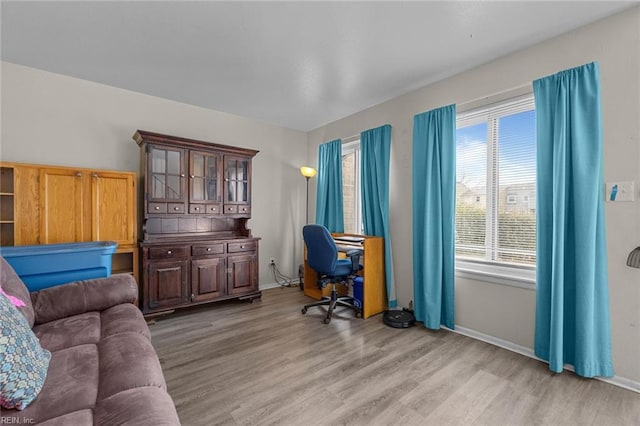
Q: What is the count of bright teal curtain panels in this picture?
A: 4